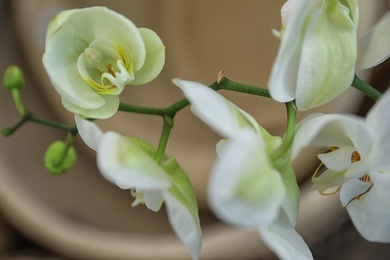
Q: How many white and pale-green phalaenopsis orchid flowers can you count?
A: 5